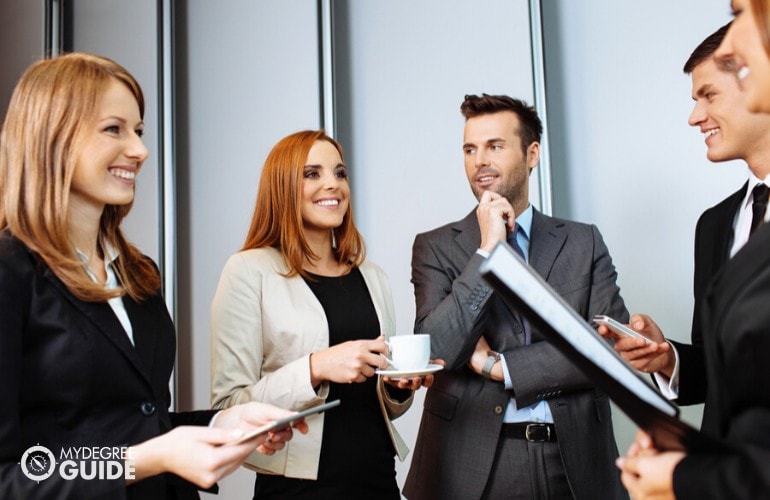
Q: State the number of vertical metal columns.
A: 4